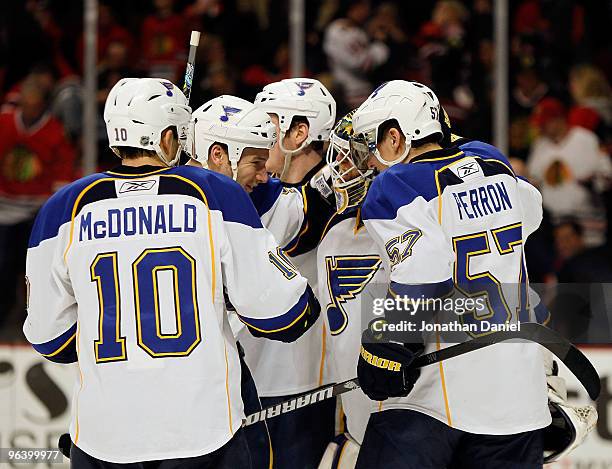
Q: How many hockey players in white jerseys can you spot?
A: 5